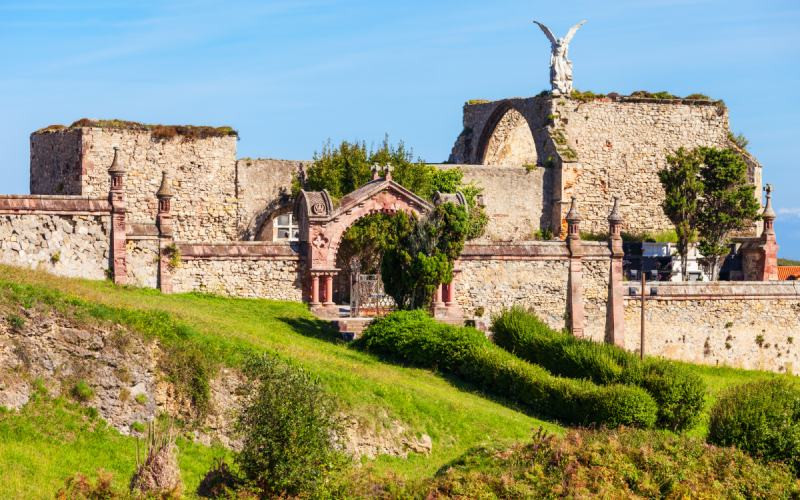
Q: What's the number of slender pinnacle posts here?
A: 5